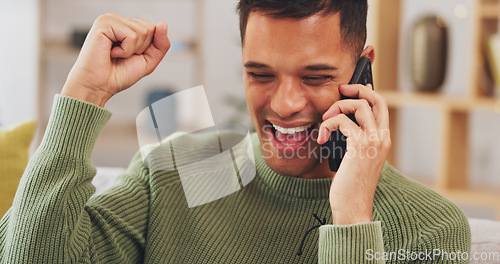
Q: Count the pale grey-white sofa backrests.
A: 1